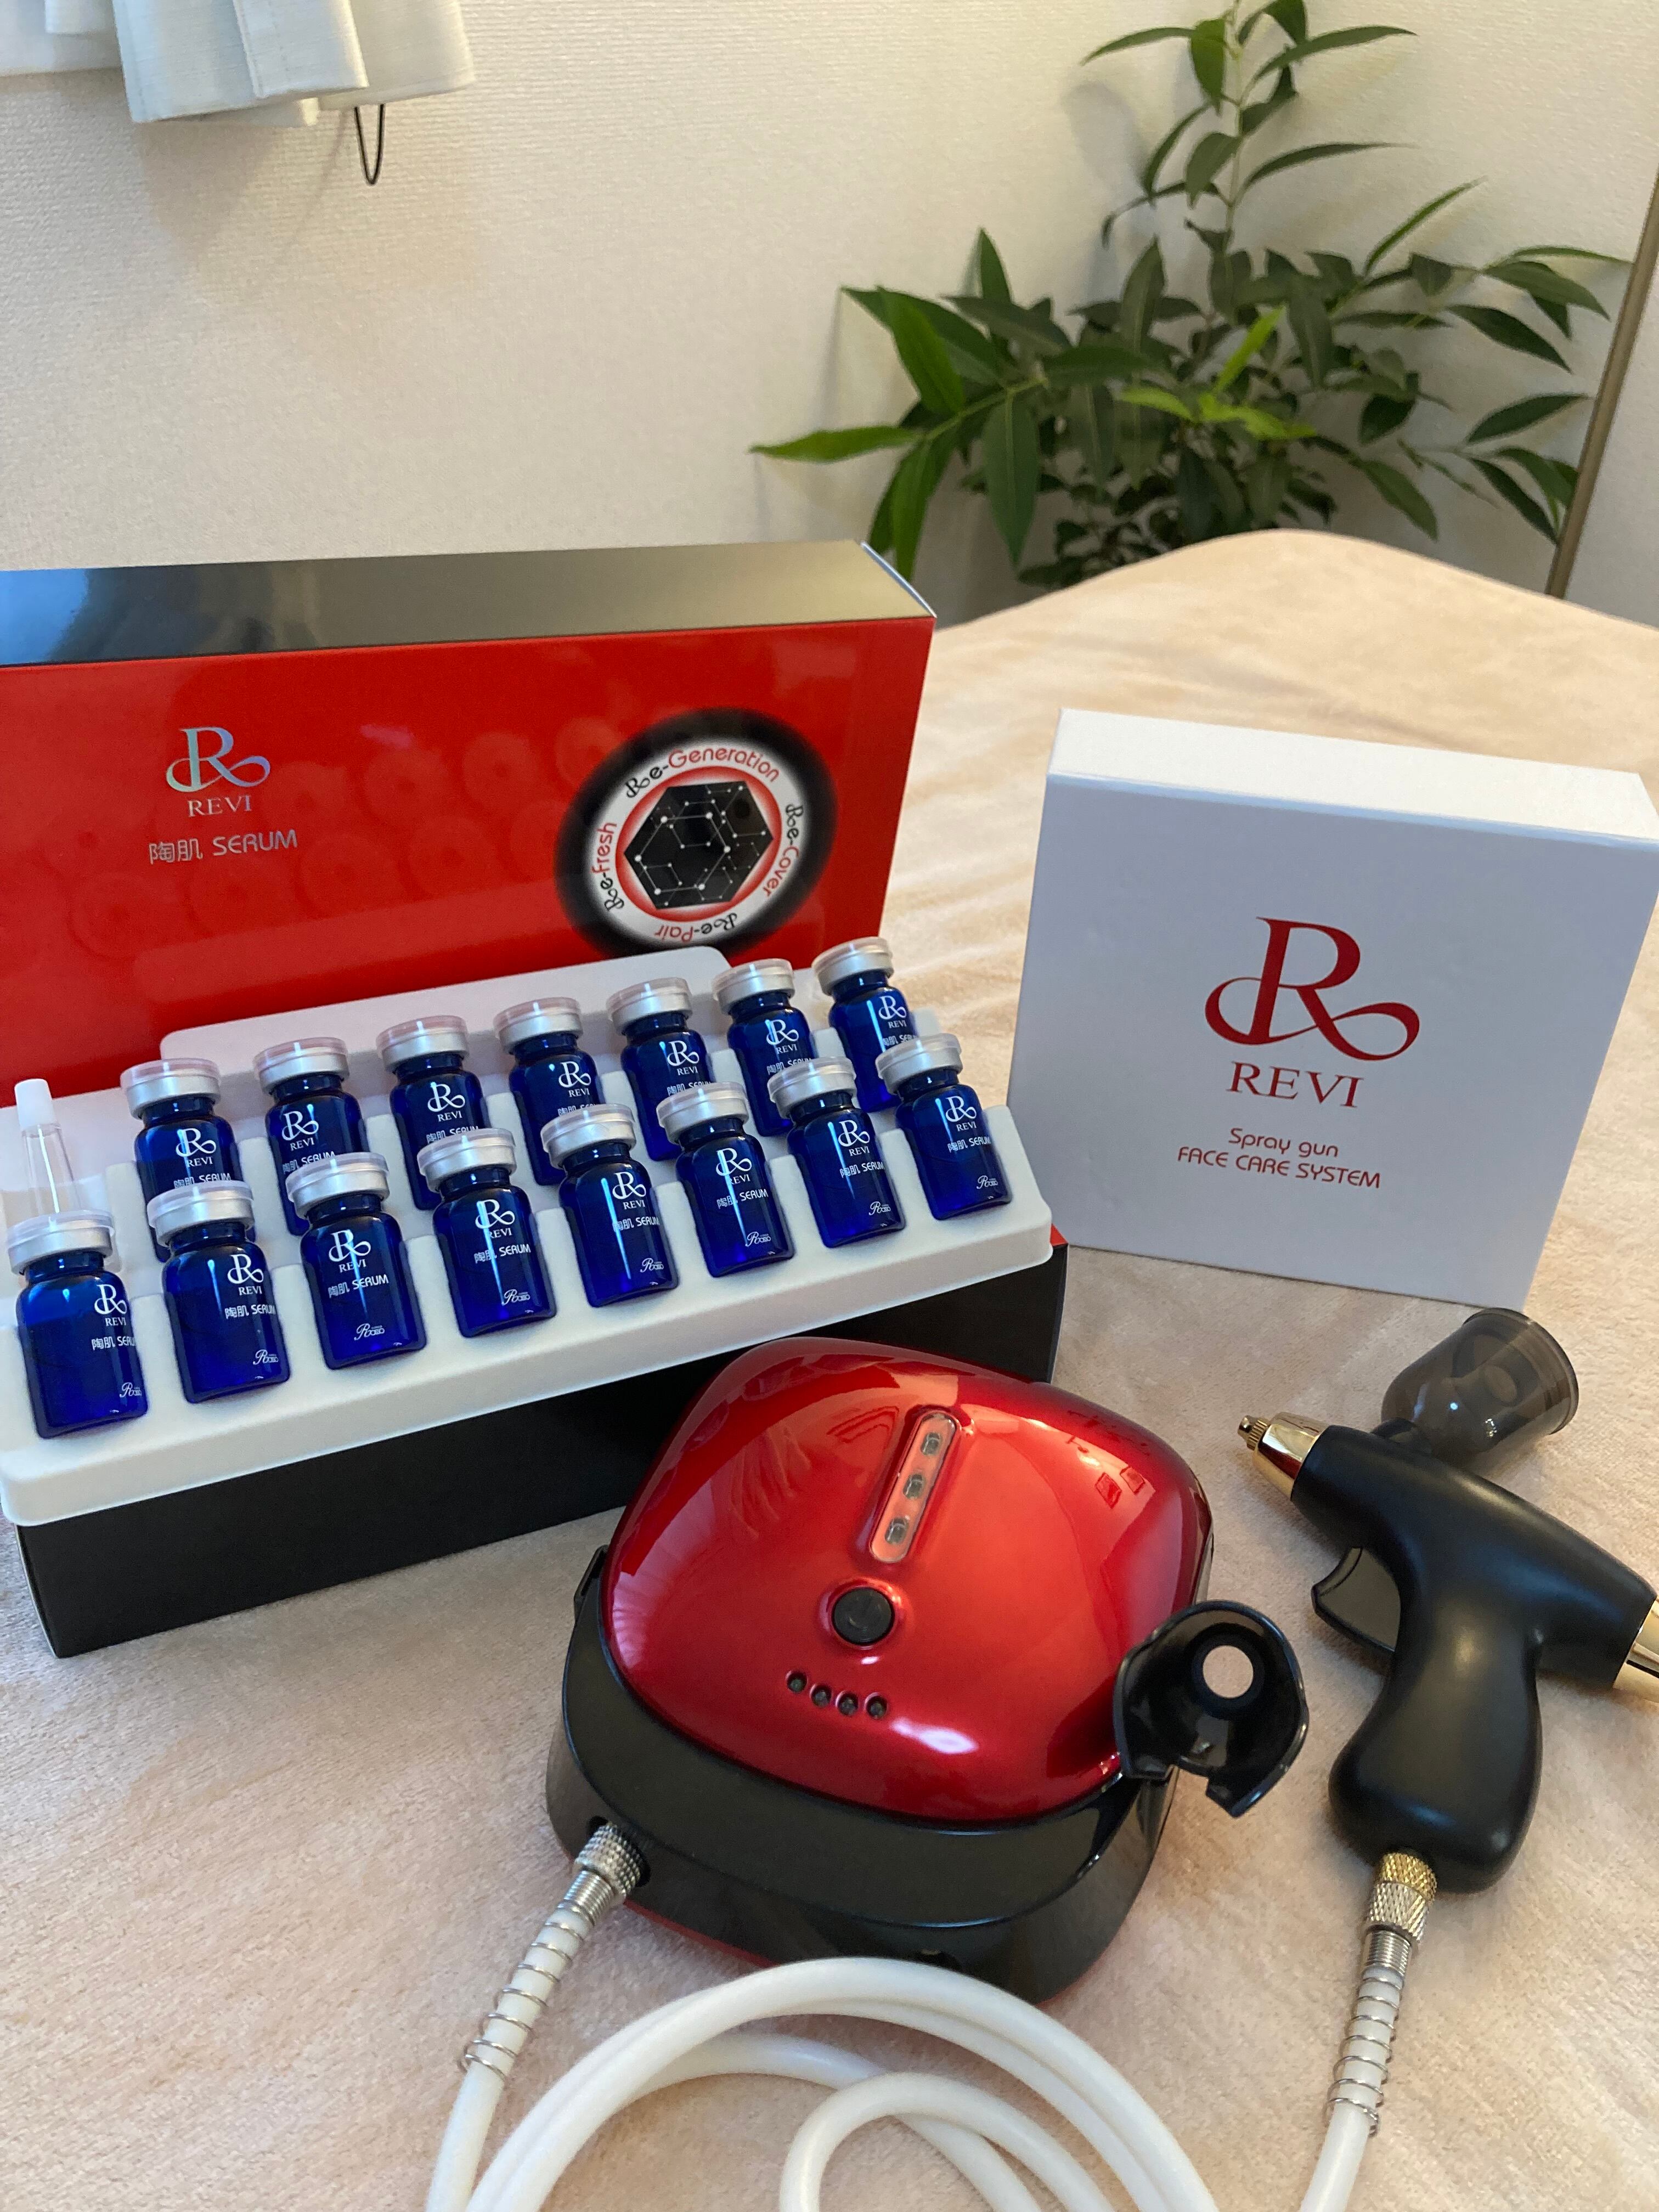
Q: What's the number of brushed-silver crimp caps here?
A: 15